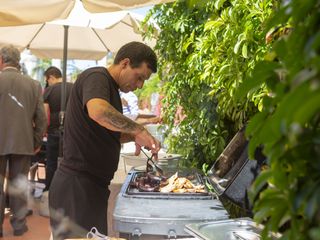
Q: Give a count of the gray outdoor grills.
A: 1